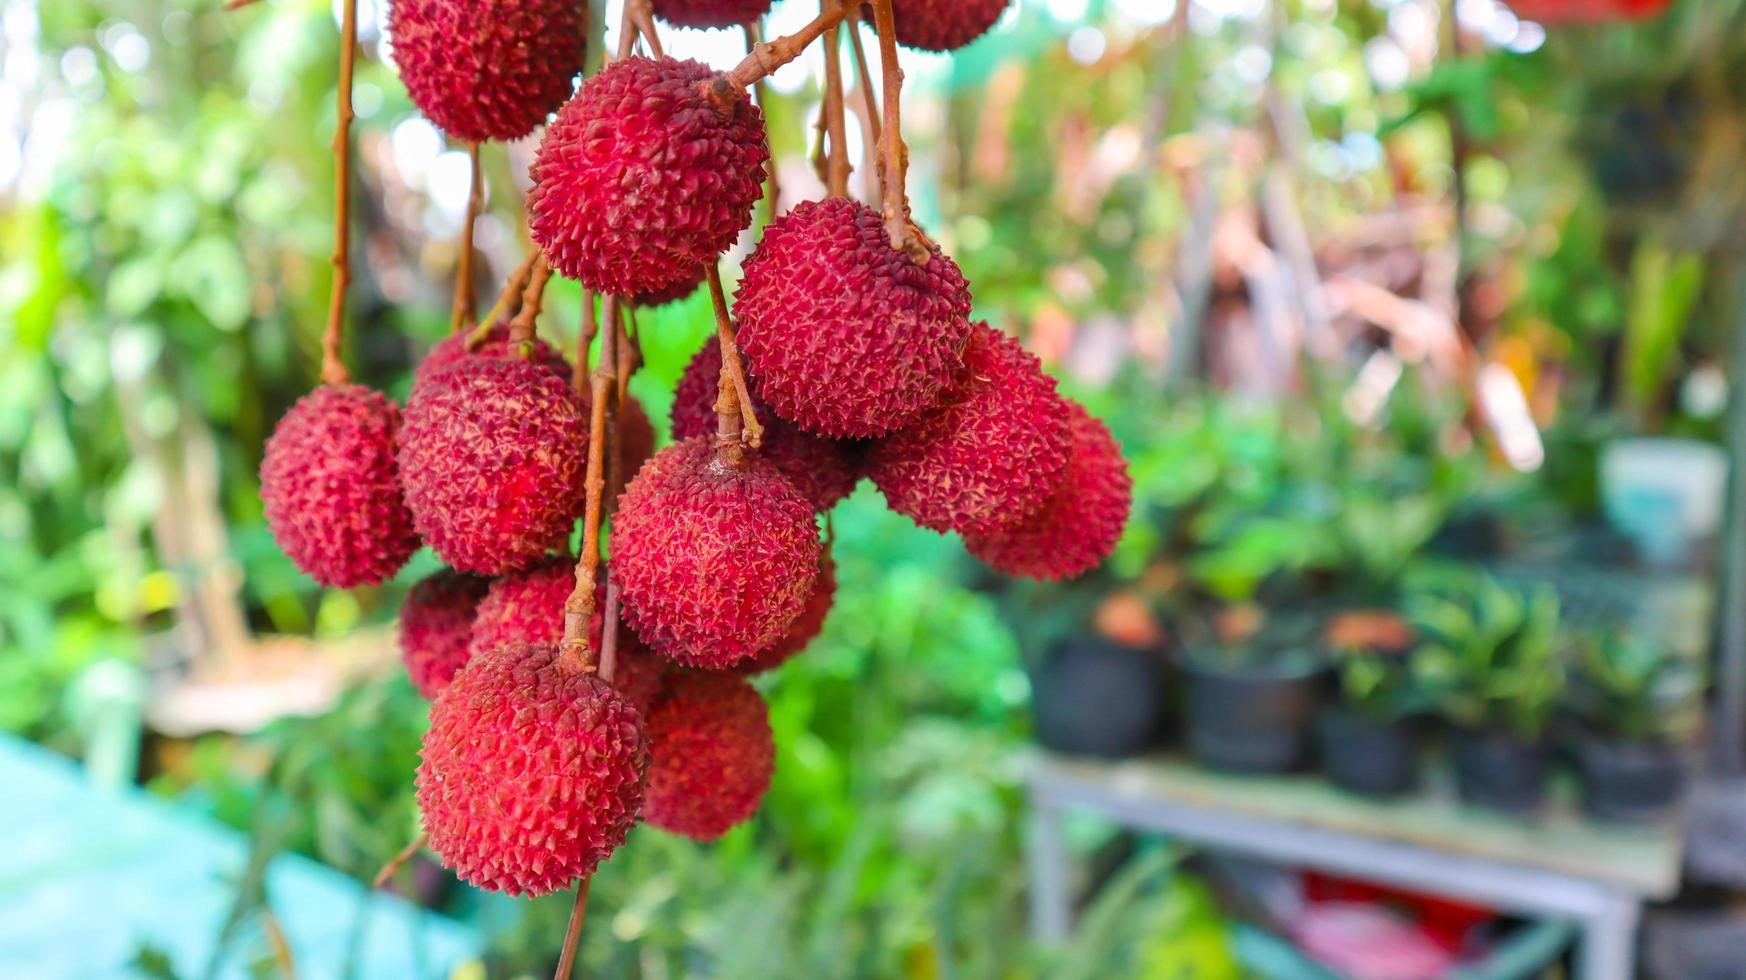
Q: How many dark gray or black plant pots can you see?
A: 5